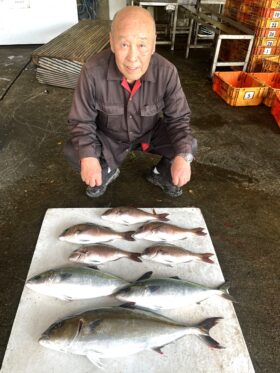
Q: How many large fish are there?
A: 3